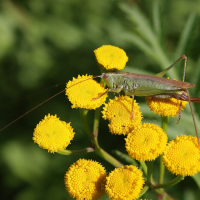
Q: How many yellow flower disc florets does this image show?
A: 9